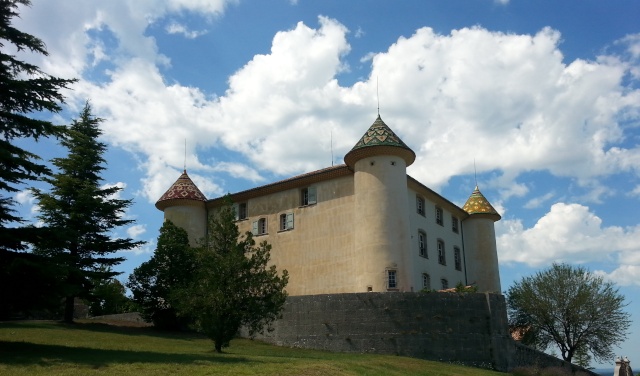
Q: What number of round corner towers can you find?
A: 3